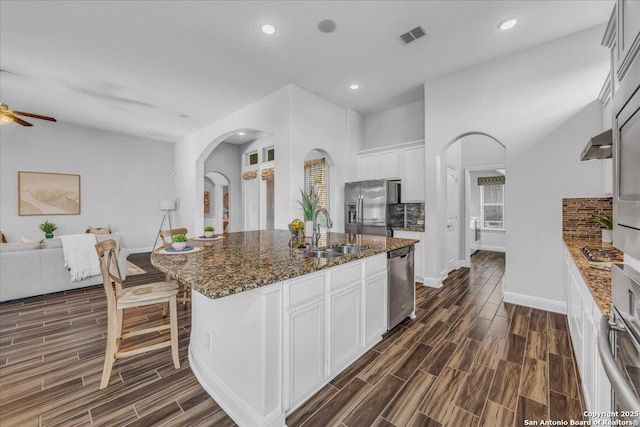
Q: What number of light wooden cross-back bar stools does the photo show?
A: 2